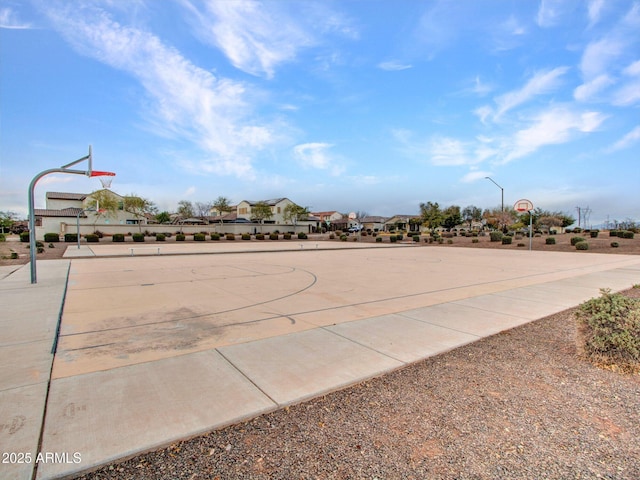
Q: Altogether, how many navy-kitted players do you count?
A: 0